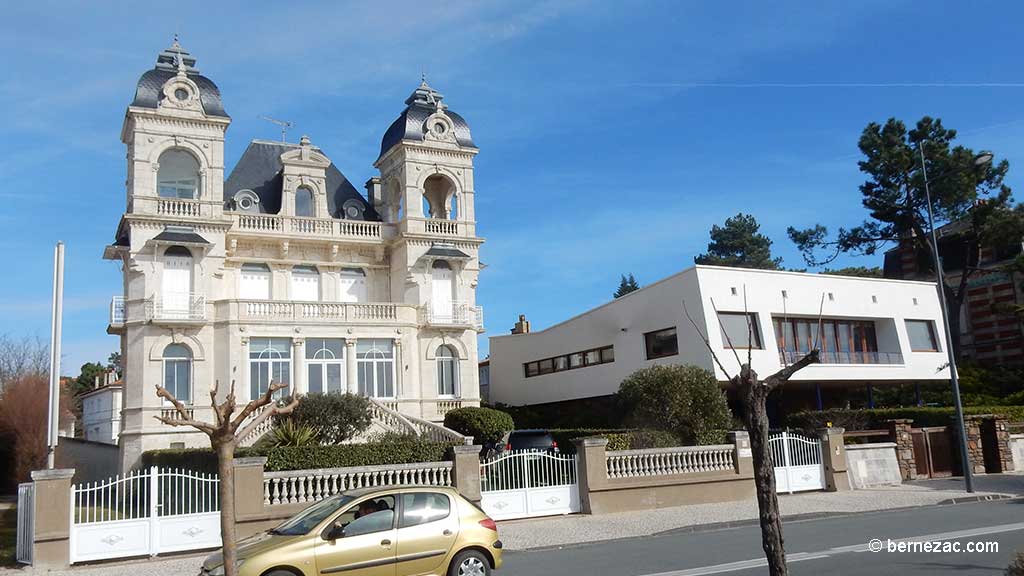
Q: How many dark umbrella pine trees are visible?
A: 2